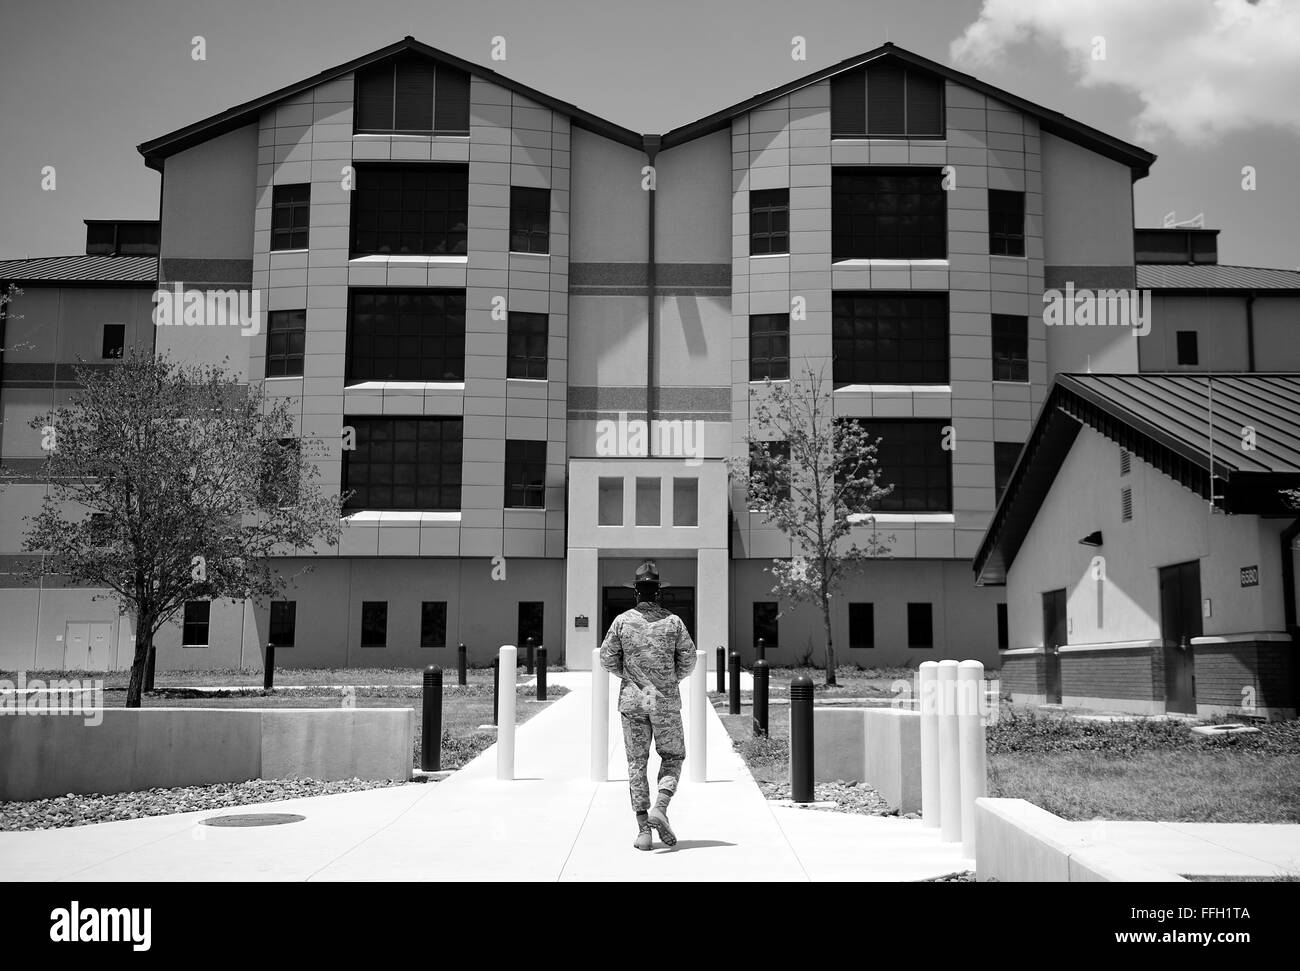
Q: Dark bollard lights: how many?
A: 12